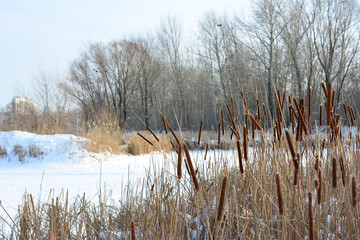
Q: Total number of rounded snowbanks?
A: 1